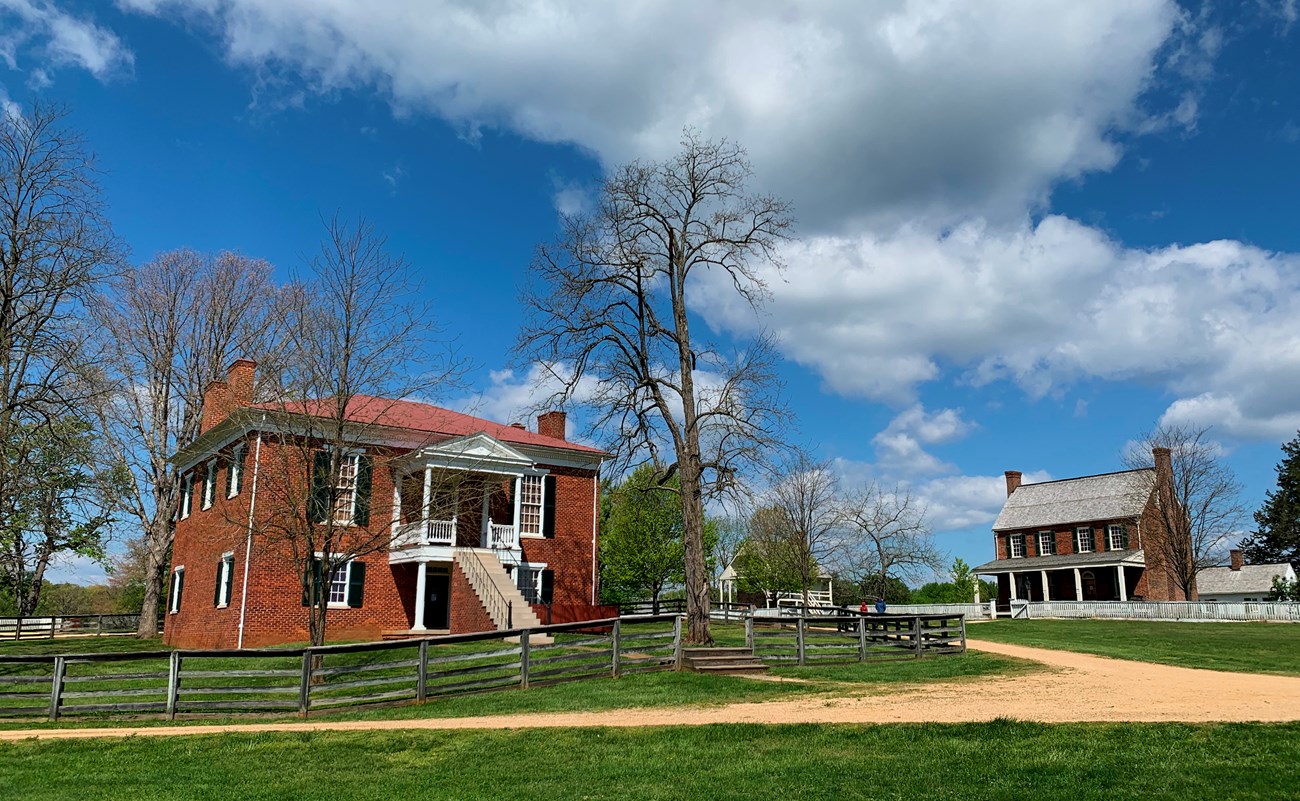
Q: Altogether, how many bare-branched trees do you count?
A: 7